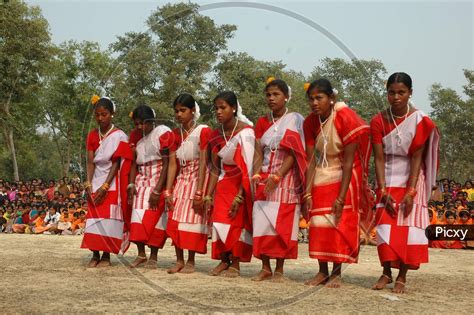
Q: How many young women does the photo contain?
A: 7